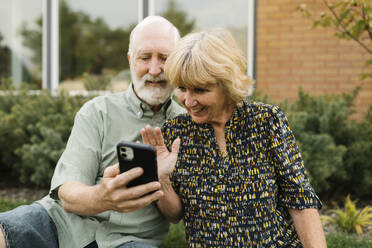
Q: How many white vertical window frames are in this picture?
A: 3